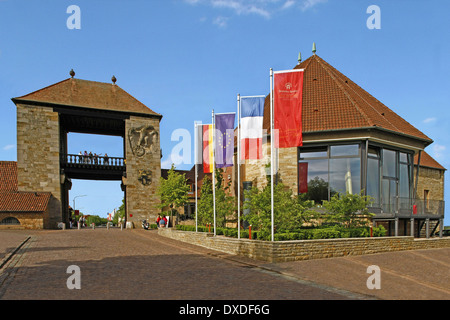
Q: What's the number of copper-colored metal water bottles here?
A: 0